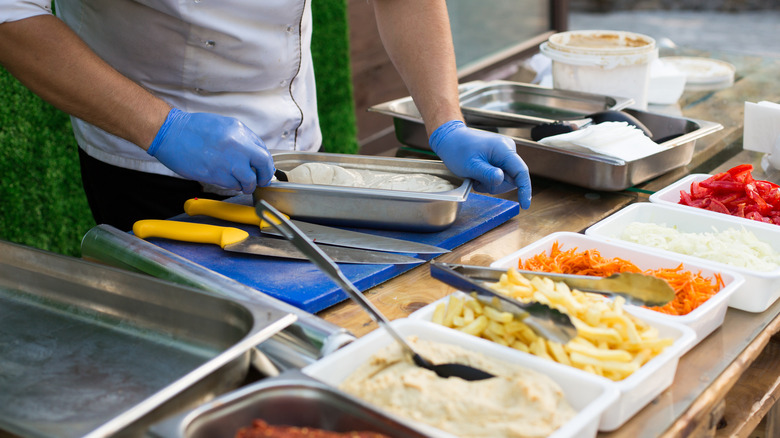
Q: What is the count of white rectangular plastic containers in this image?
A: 5